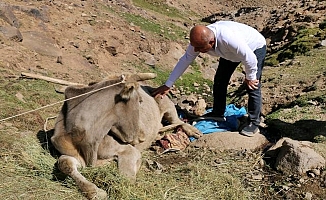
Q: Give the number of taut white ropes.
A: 1